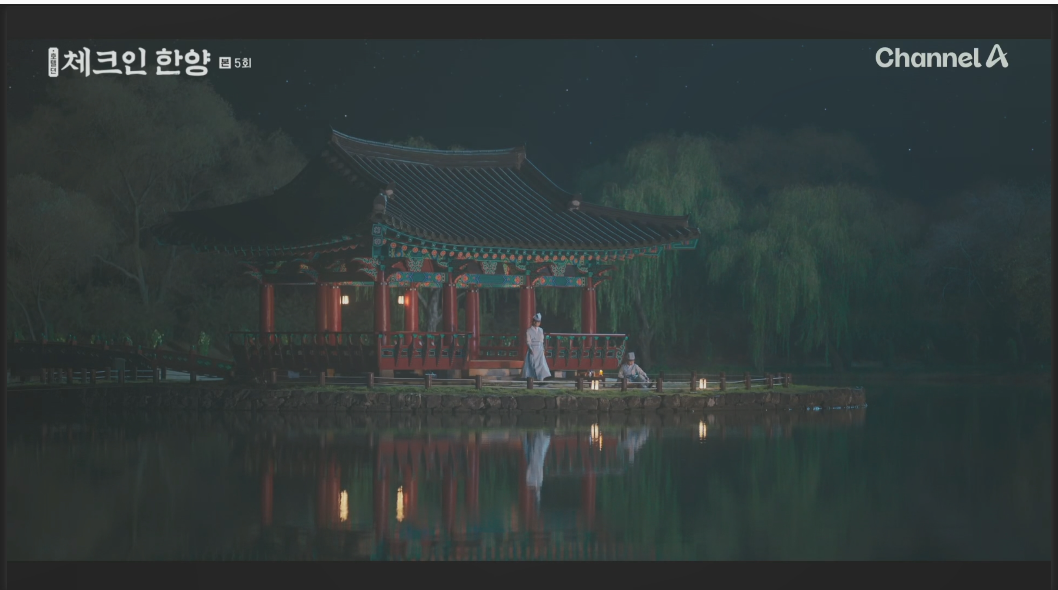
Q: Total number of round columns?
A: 9